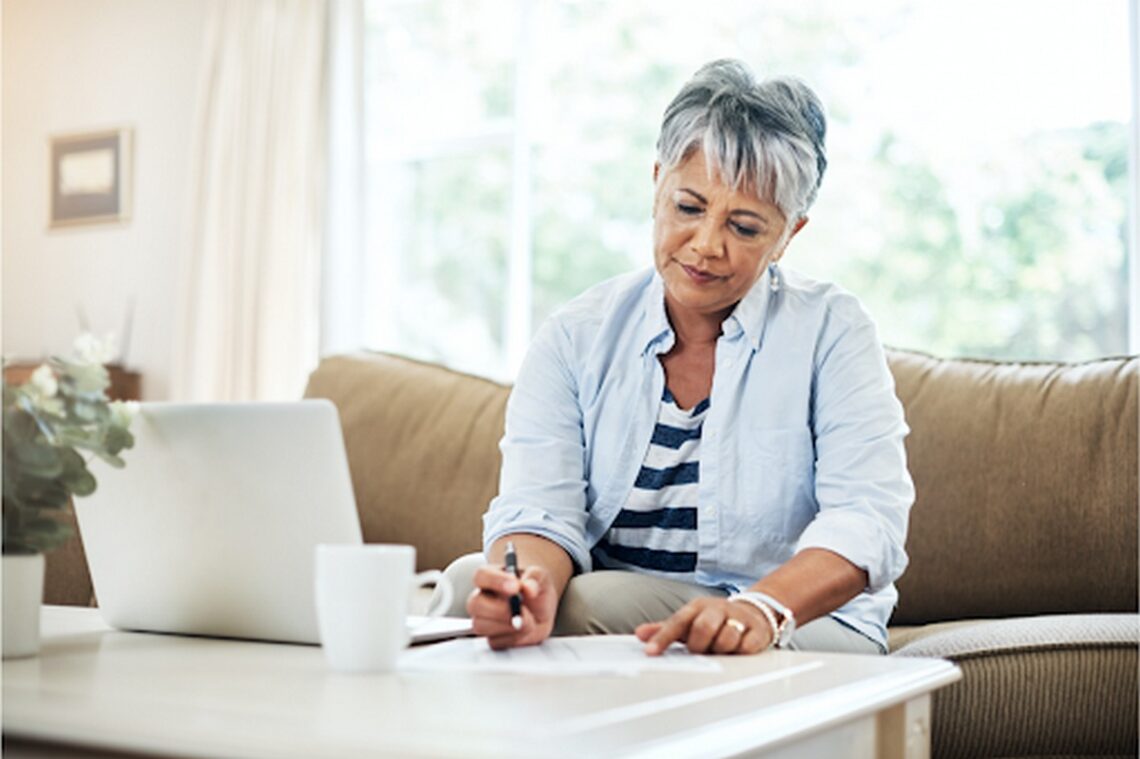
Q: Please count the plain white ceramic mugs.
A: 1